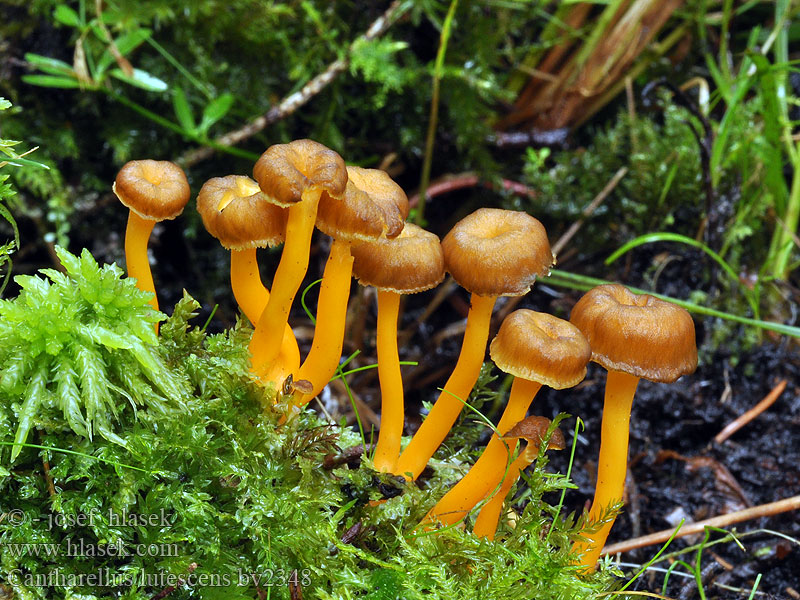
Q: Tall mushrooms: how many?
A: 8